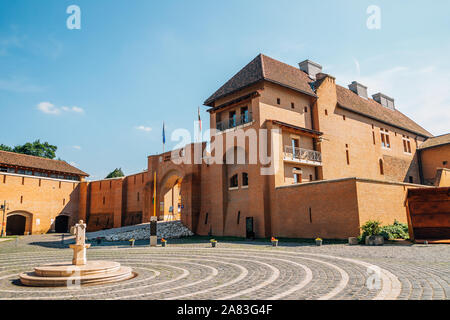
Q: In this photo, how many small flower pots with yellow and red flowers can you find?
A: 5